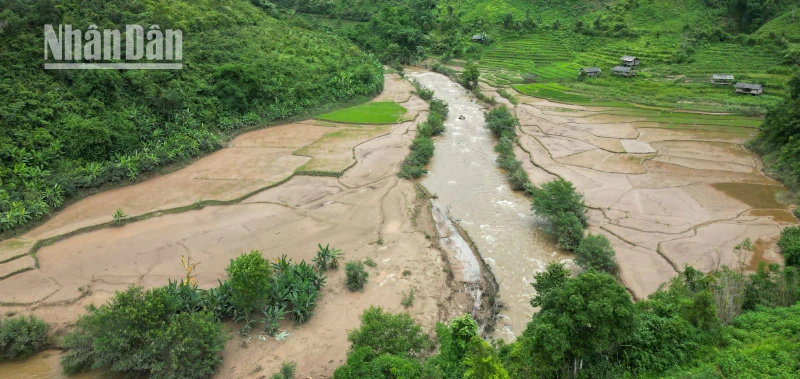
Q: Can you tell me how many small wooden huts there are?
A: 6